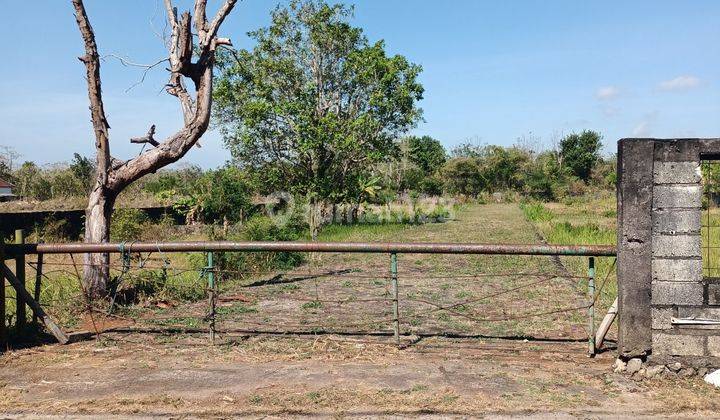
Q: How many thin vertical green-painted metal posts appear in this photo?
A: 3